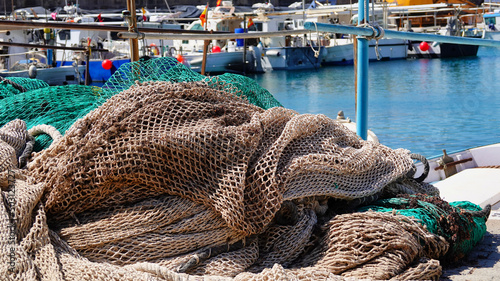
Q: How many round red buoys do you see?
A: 4